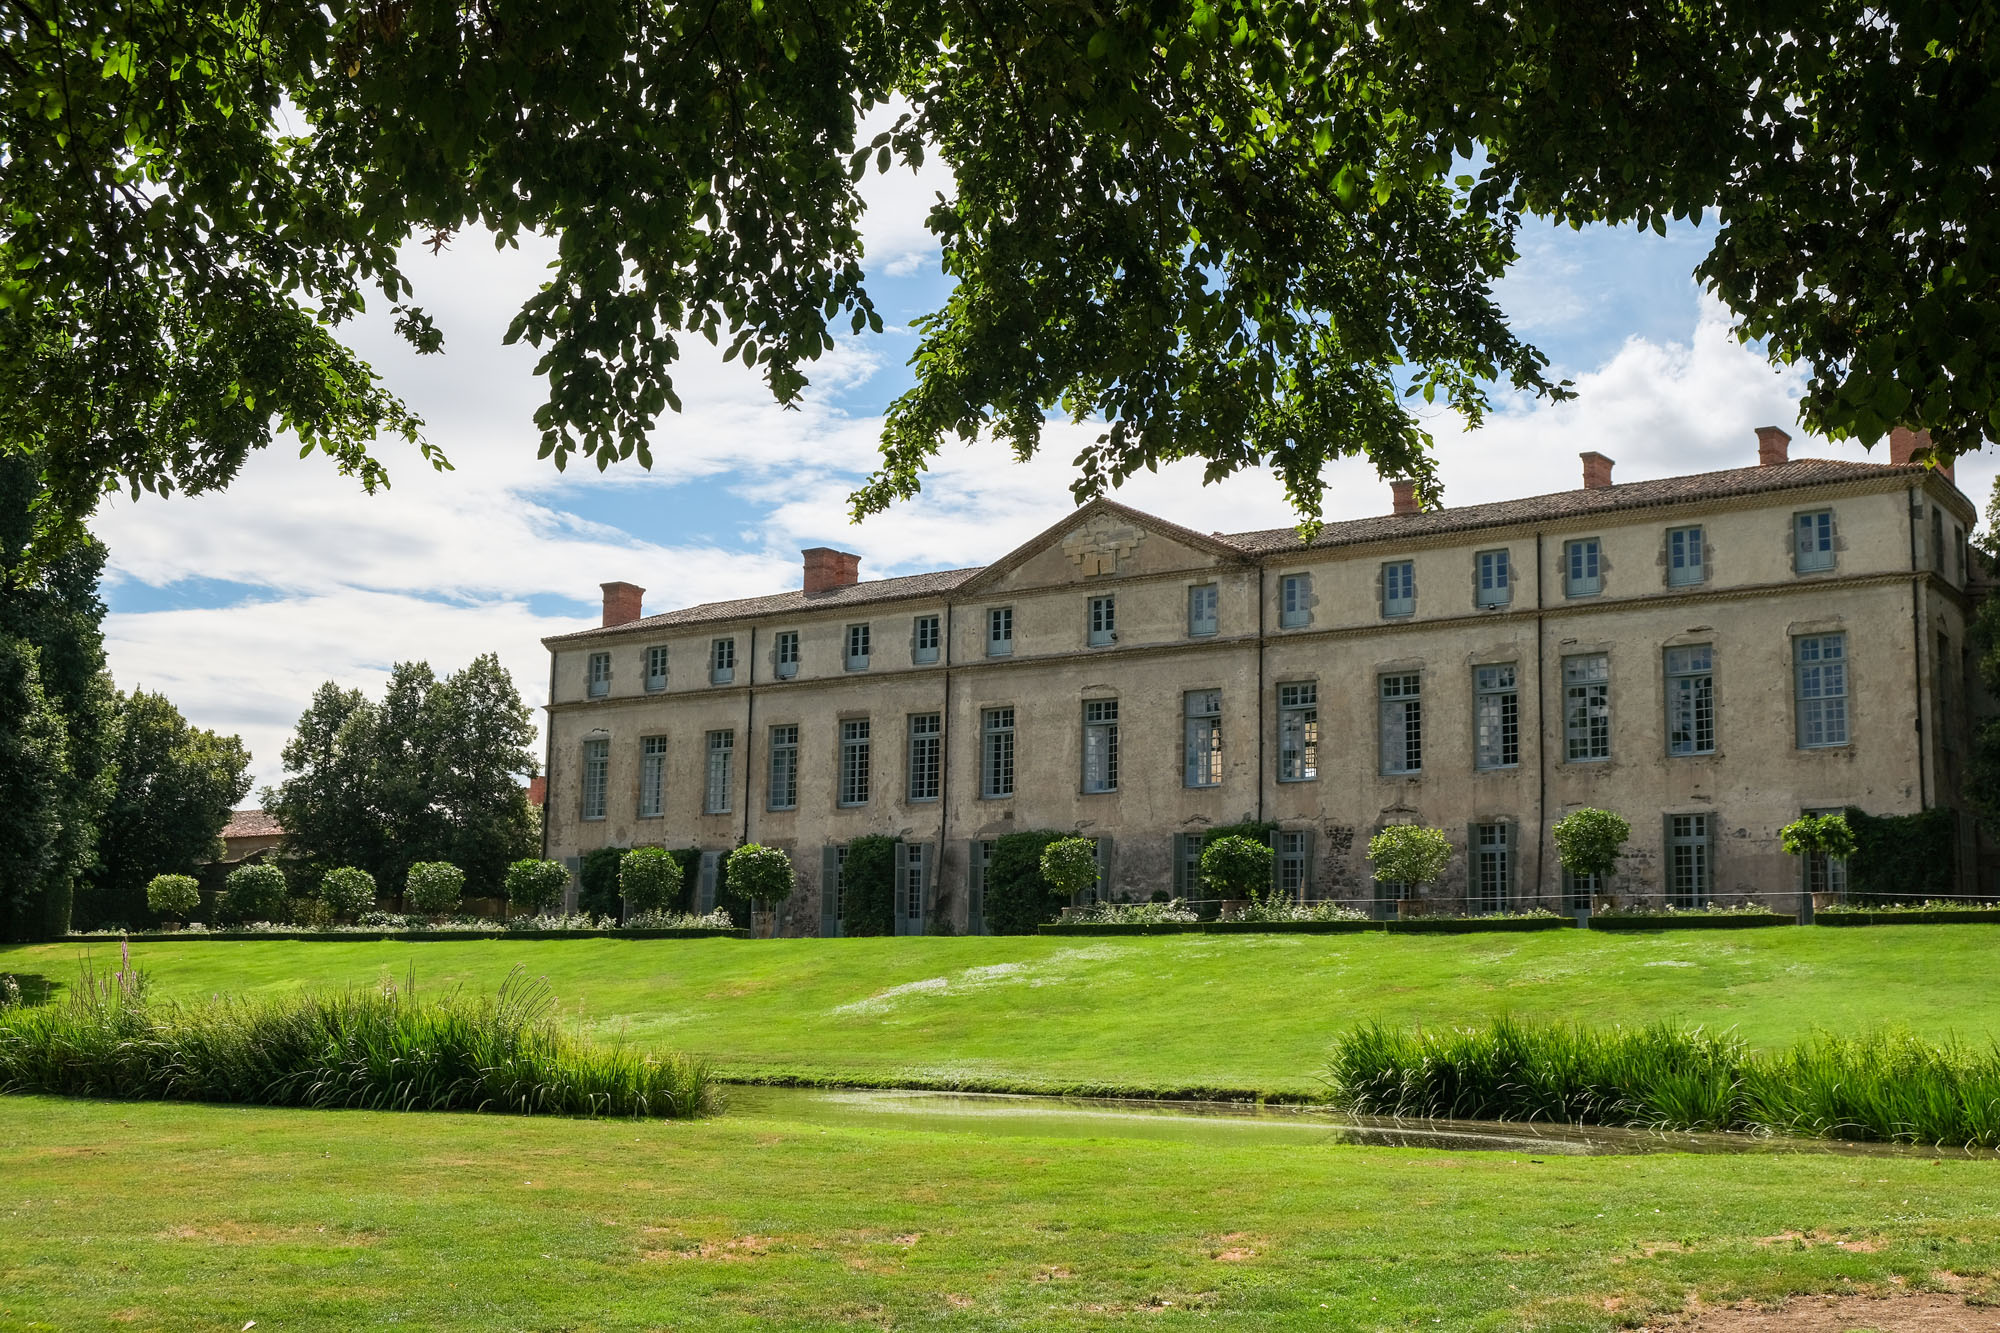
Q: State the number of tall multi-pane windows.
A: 15